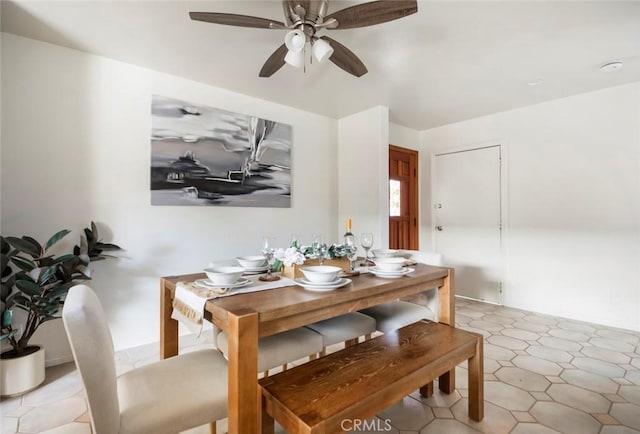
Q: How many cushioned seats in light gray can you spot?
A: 4